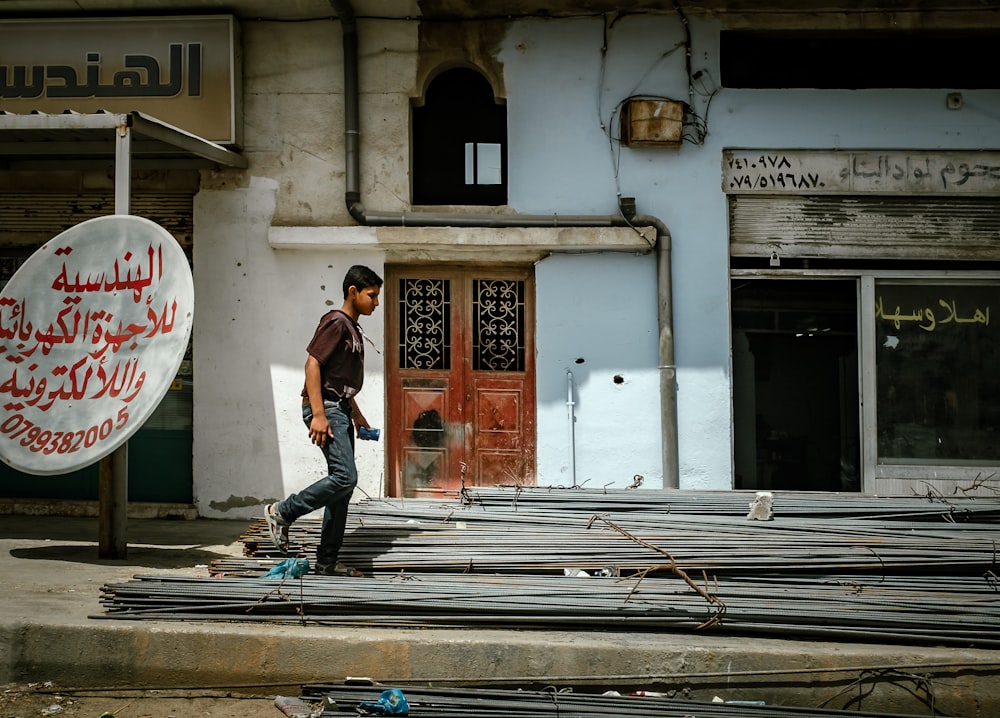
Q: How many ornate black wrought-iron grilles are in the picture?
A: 2